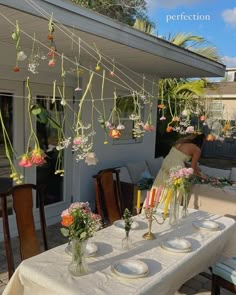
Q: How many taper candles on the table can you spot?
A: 5